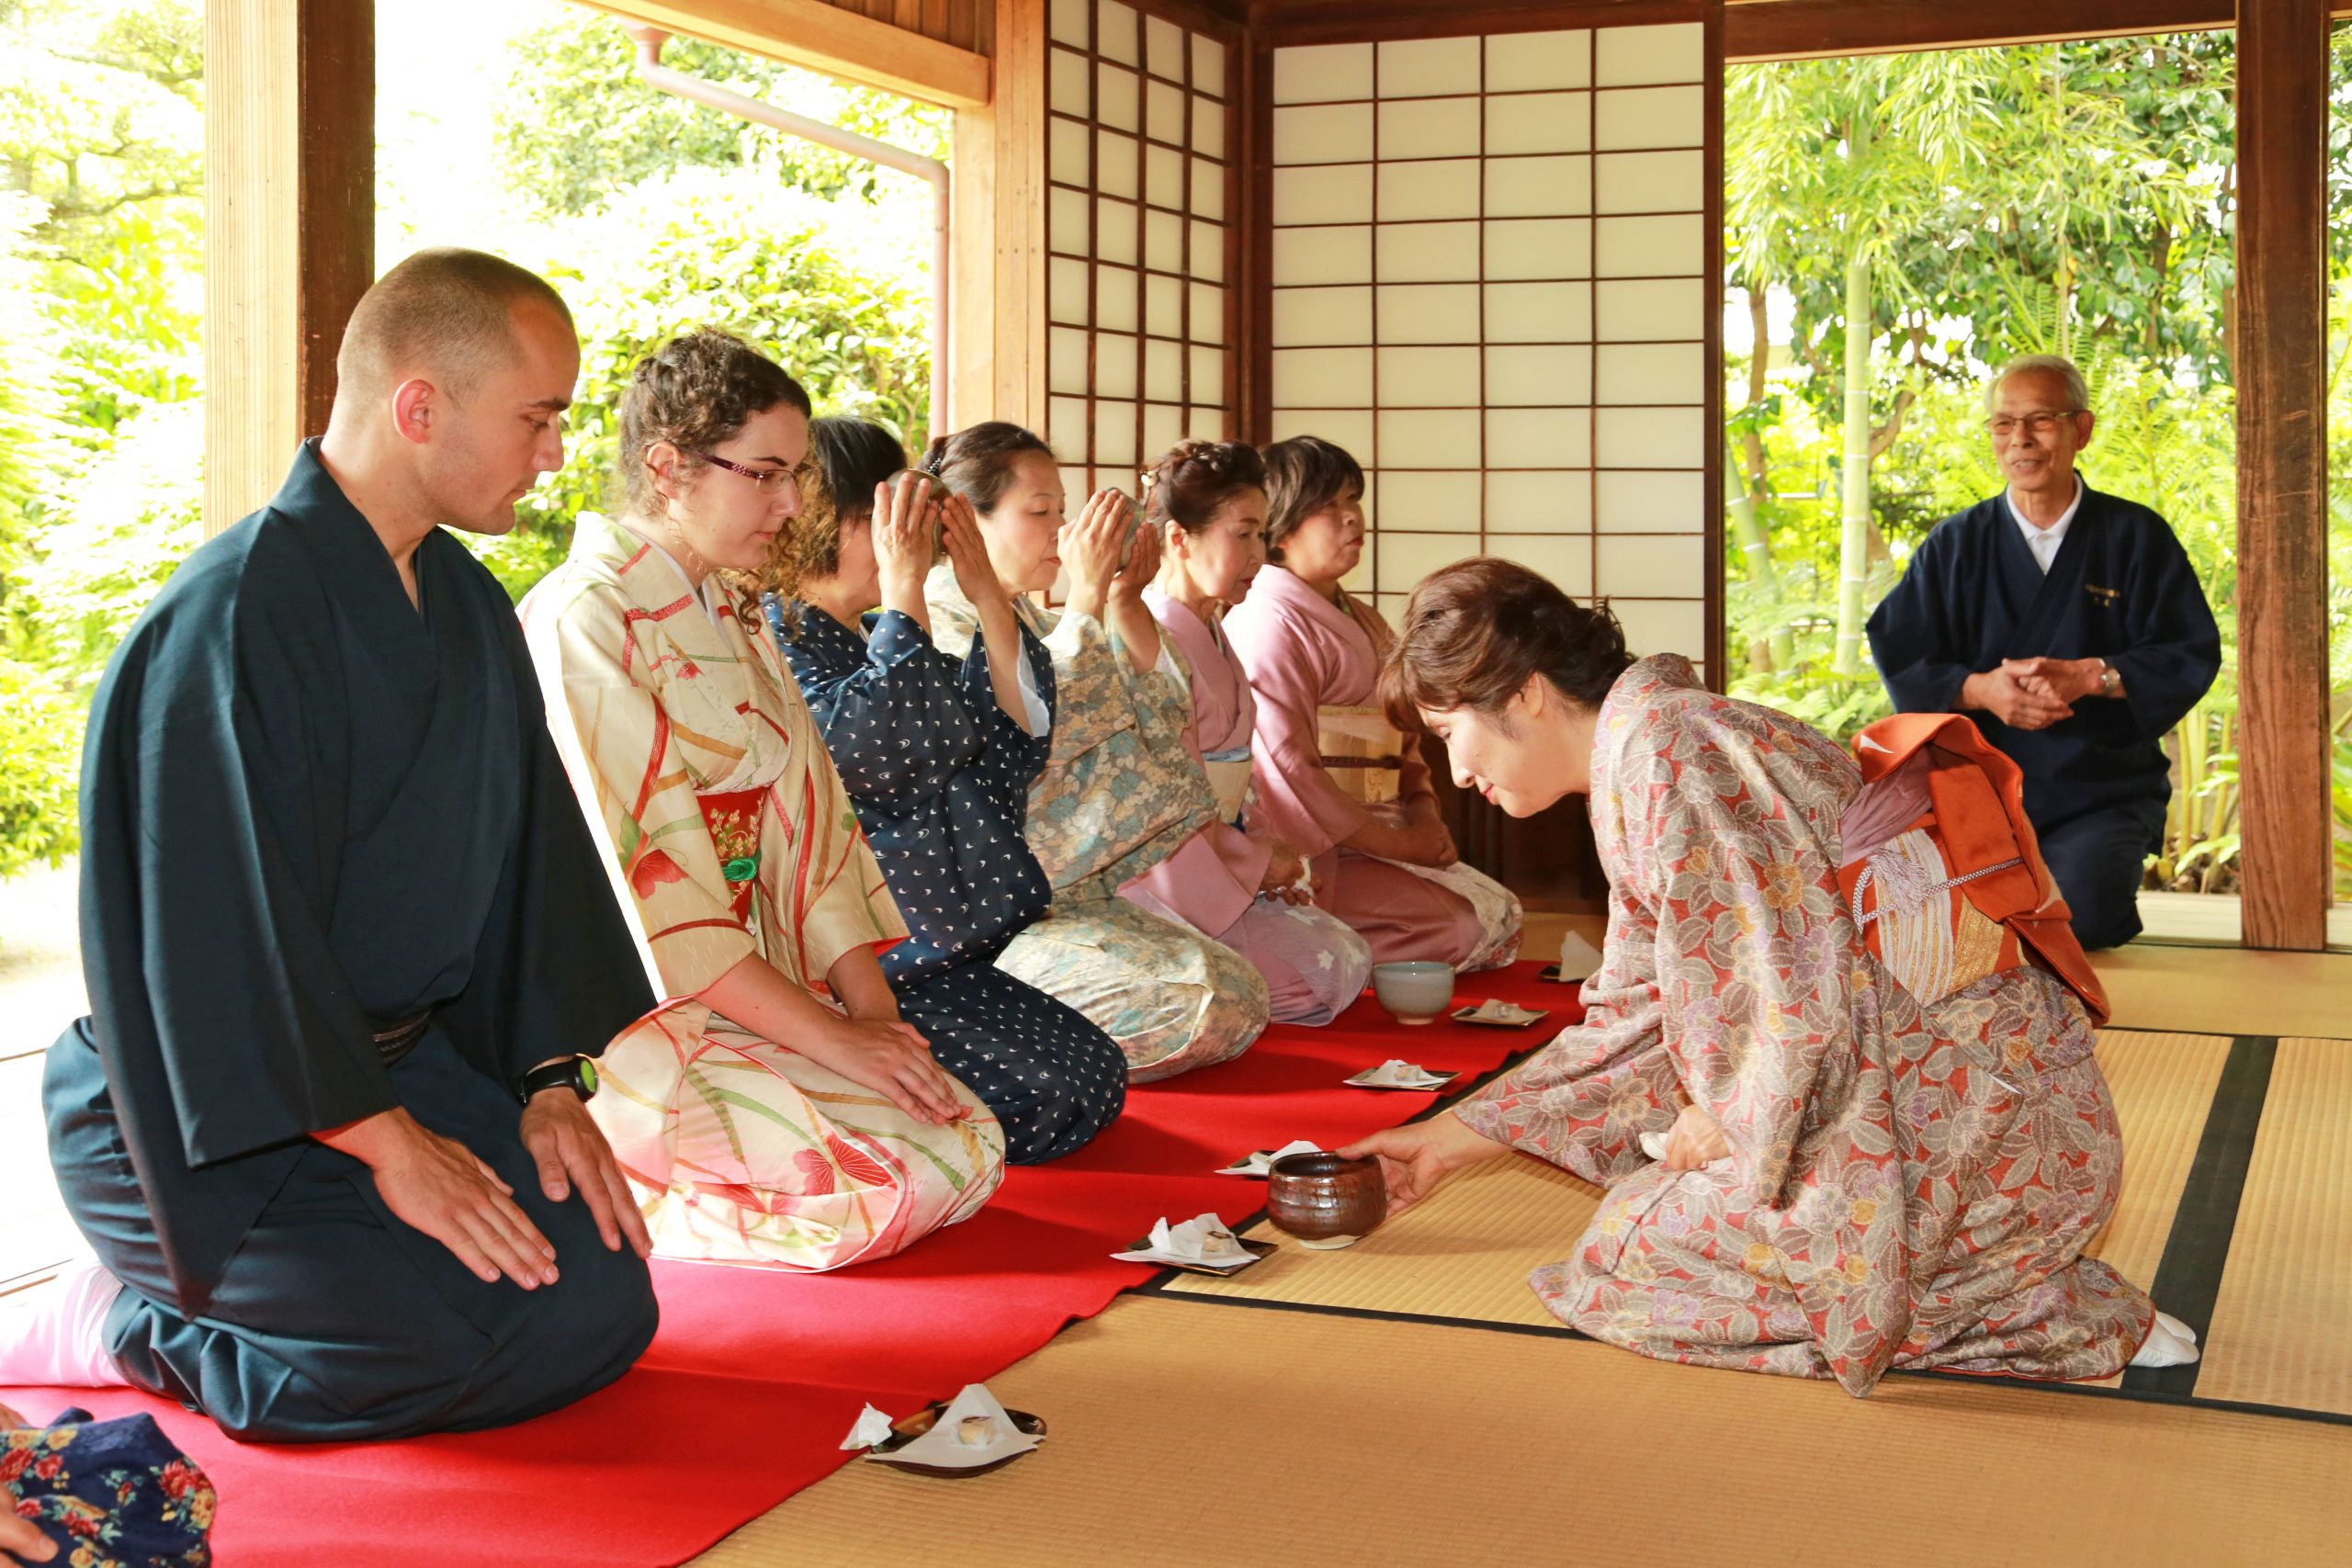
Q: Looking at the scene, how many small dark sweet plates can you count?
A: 6